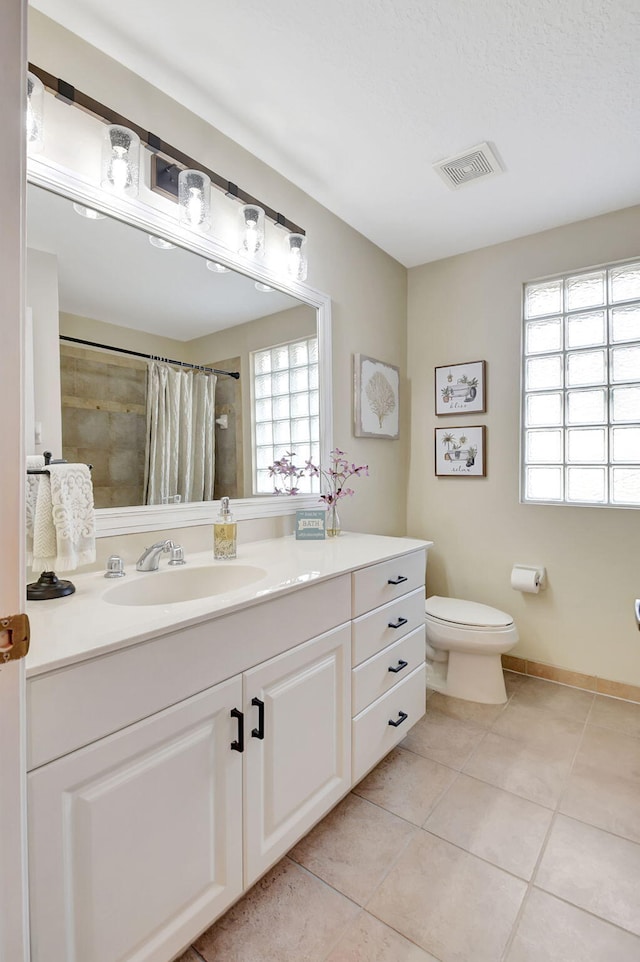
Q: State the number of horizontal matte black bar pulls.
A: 4